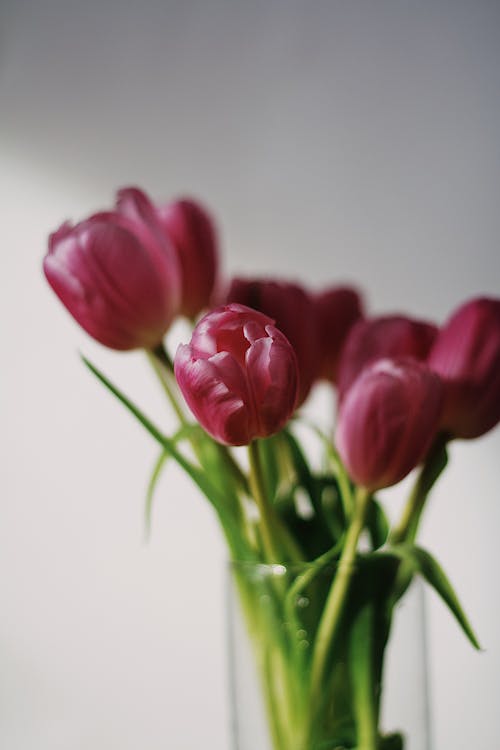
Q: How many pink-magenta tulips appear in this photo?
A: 8